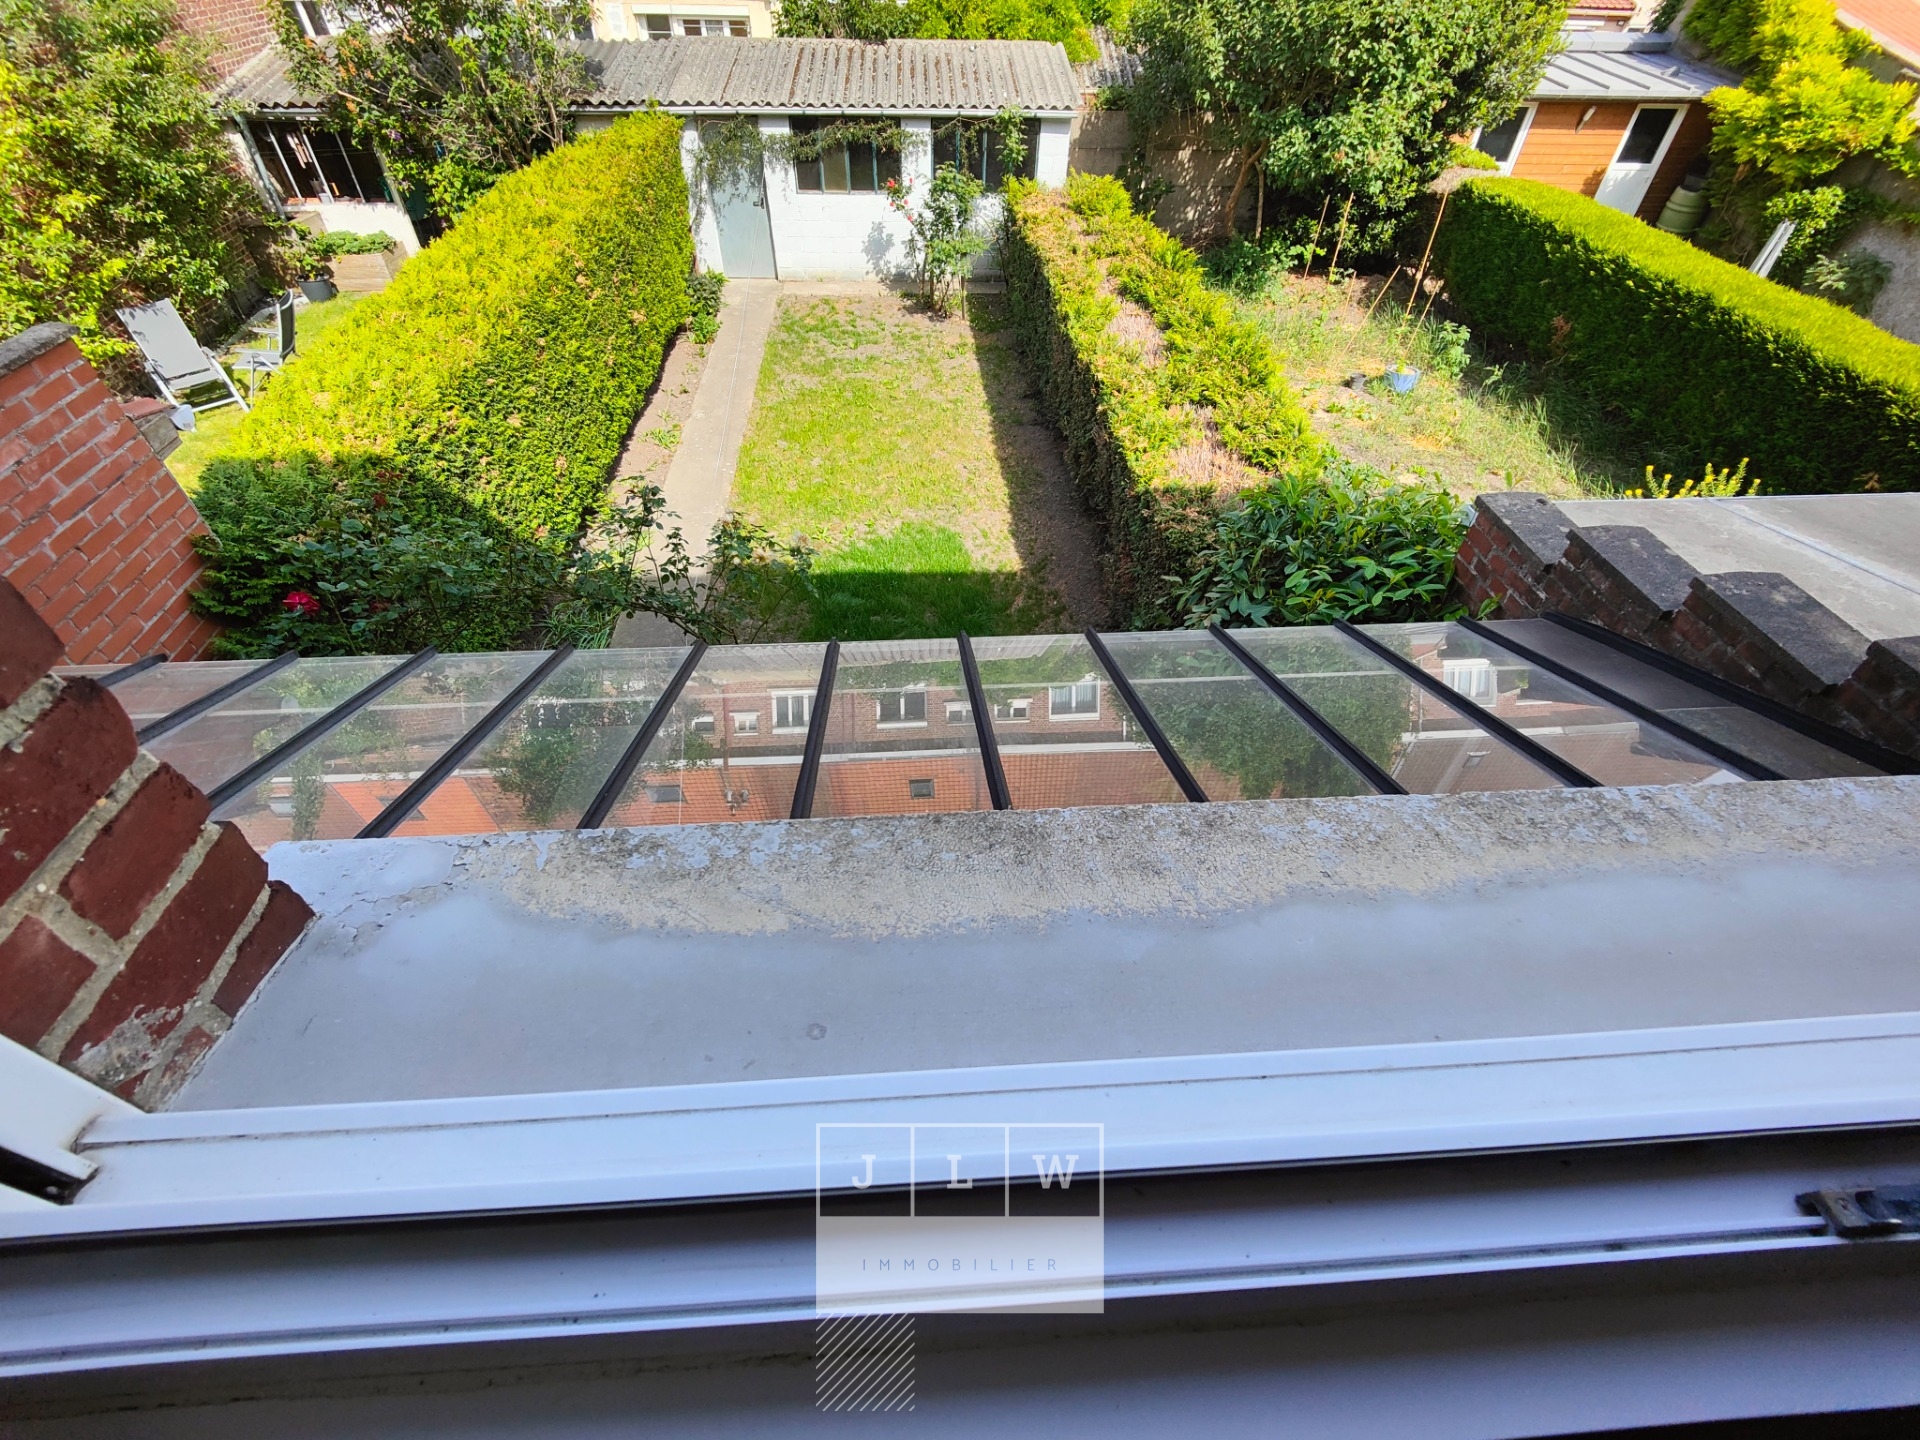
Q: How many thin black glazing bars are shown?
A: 12